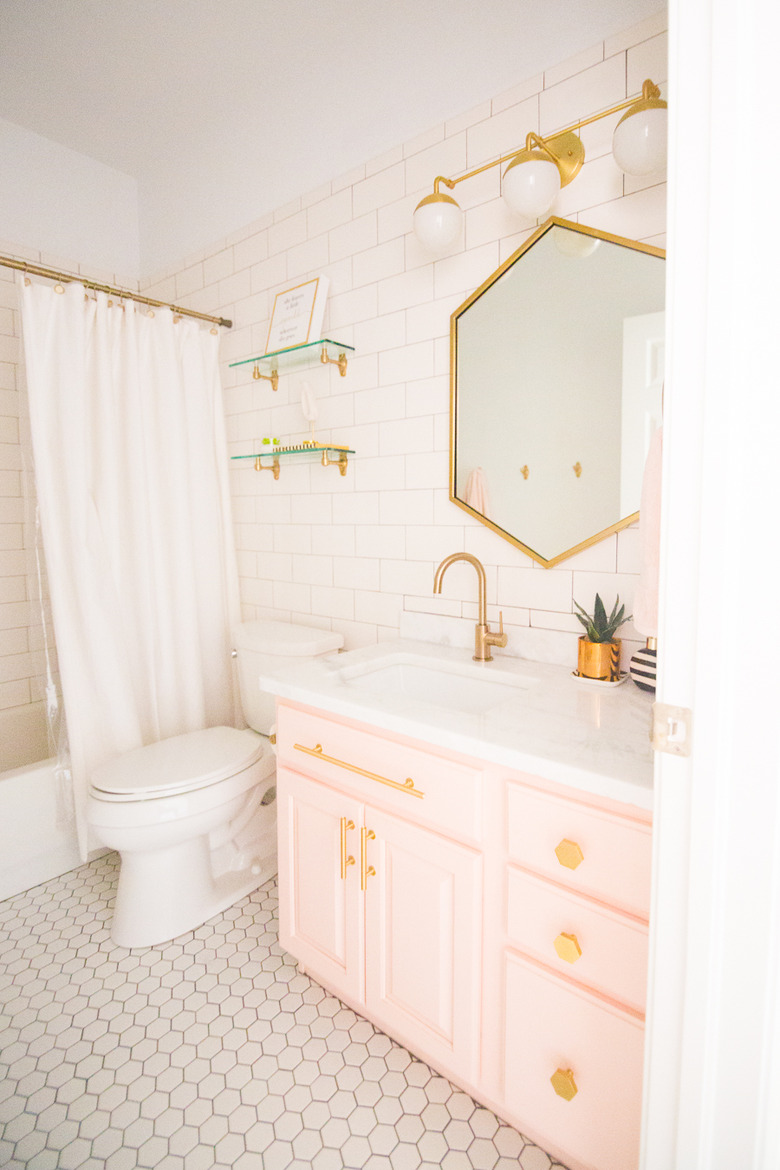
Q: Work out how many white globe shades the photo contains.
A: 3